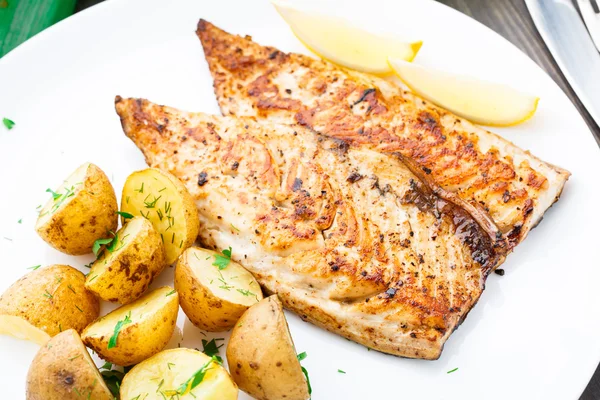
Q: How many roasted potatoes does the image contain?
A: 9